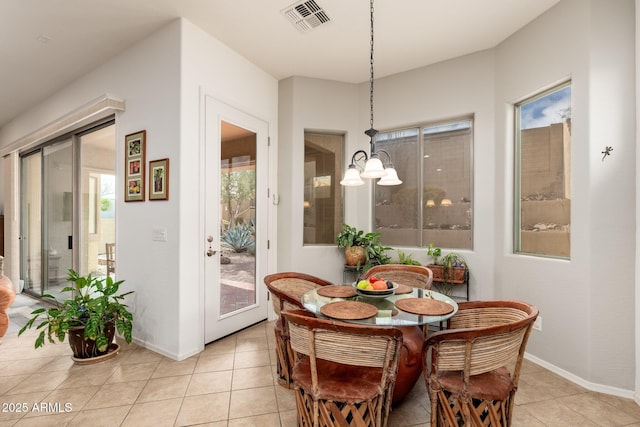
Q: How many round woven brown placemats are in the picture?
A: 4